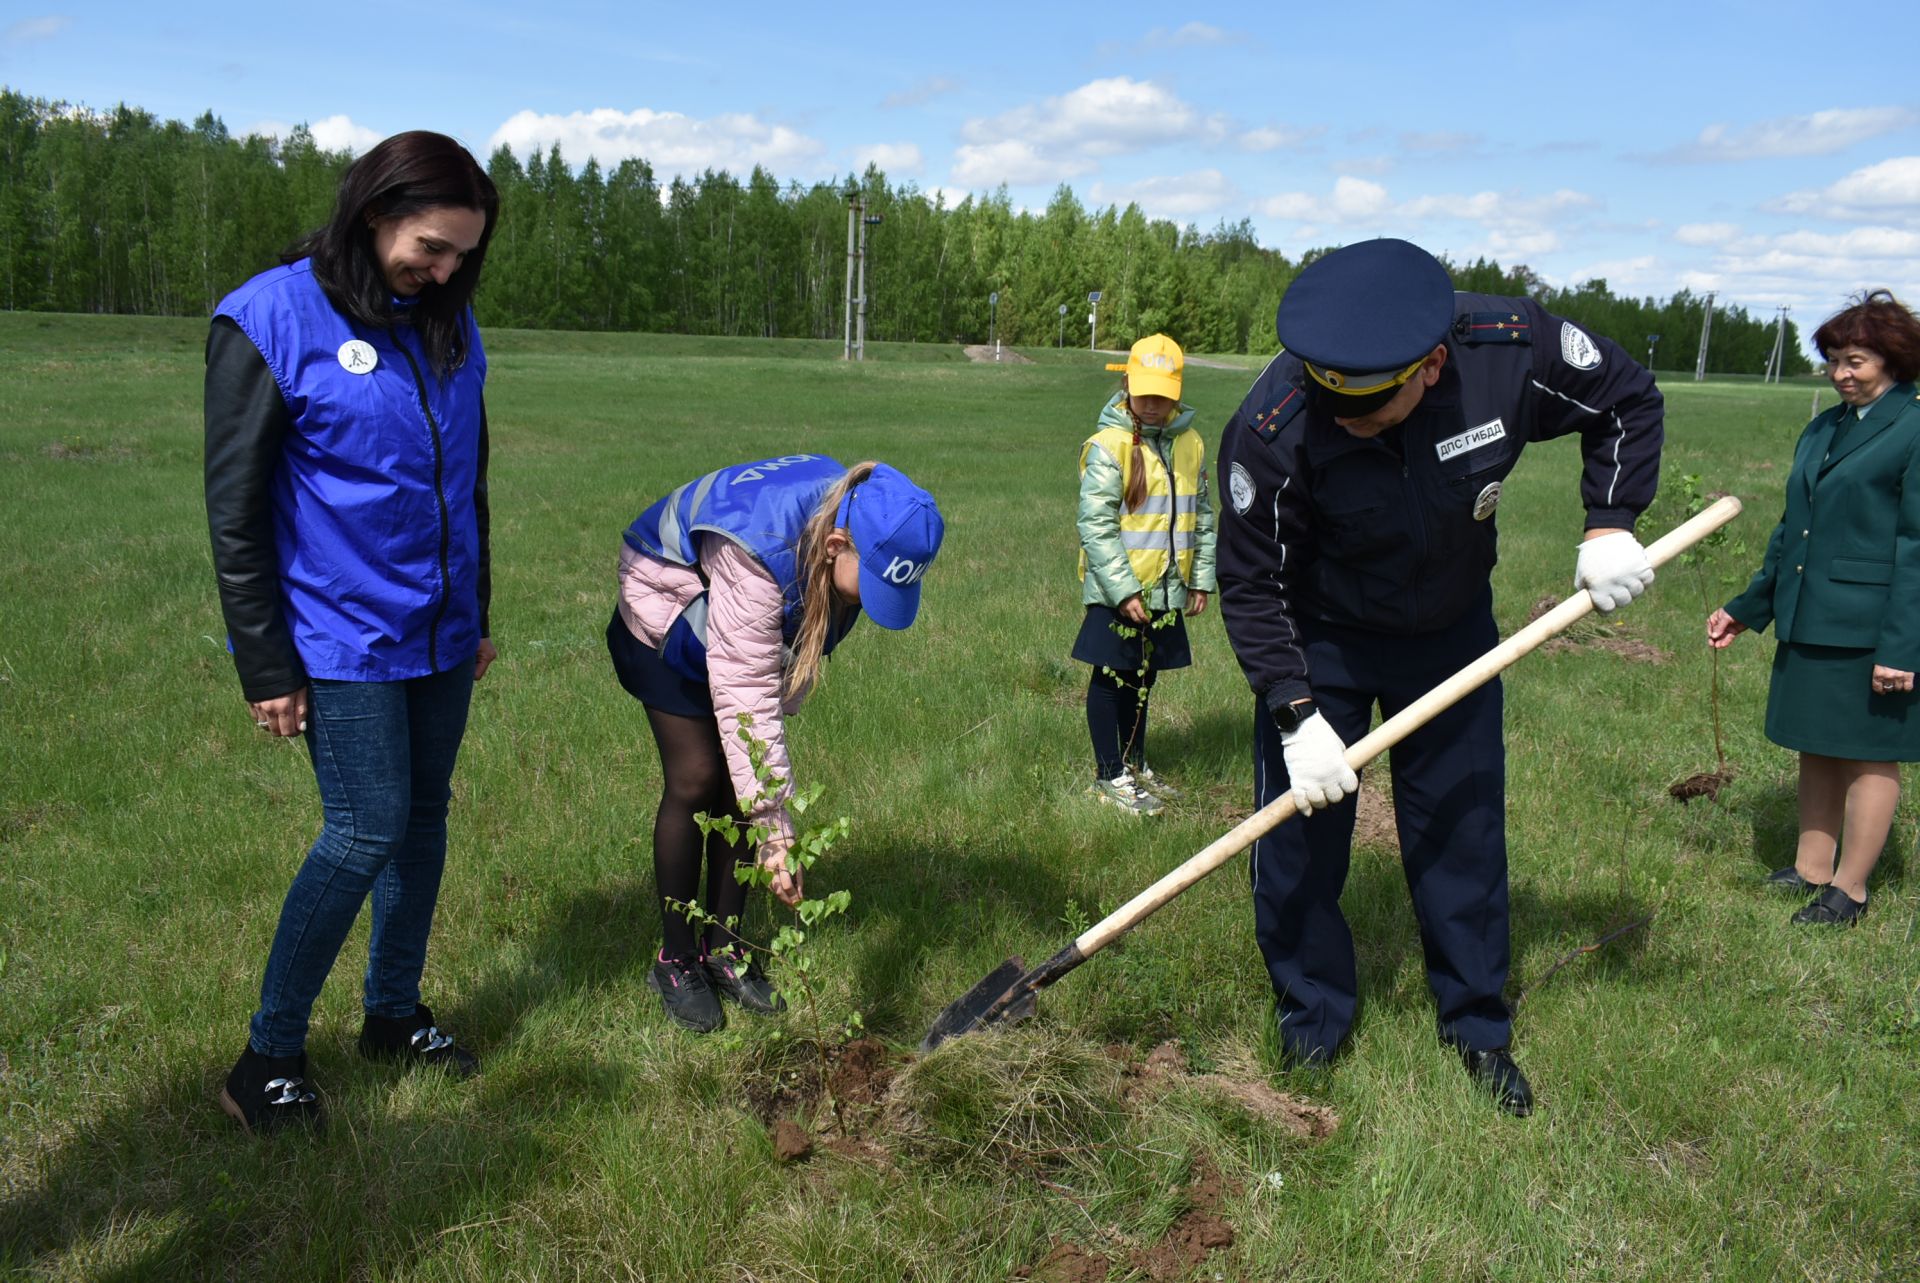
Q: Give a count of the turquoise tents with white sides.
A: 0